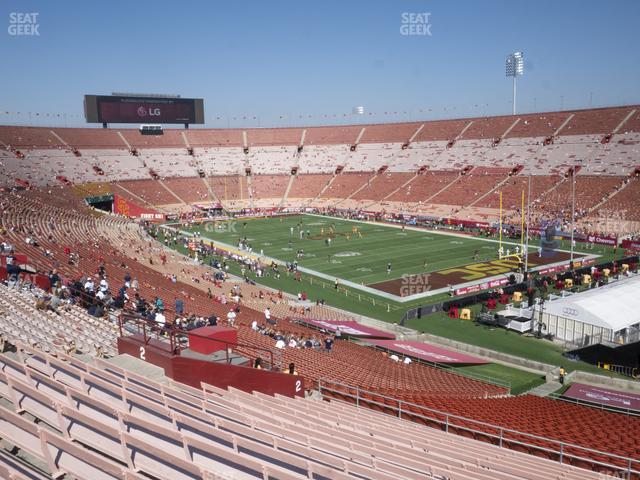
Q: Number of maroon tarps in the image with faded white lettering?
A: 3